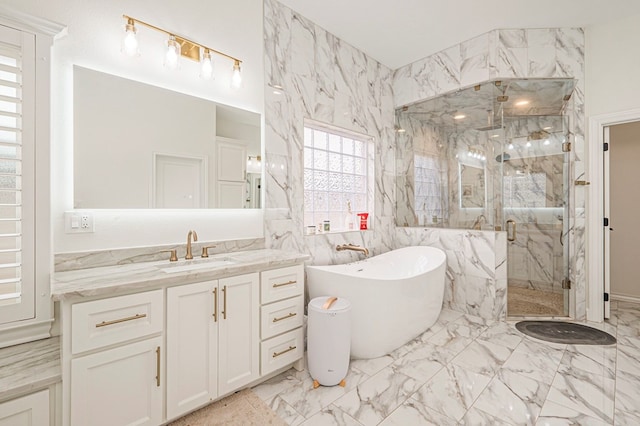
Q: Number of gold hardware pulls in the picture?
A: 7